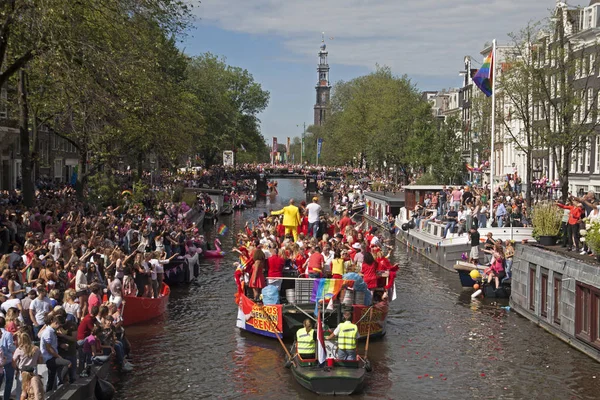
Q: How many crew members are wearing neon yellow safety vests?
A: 2